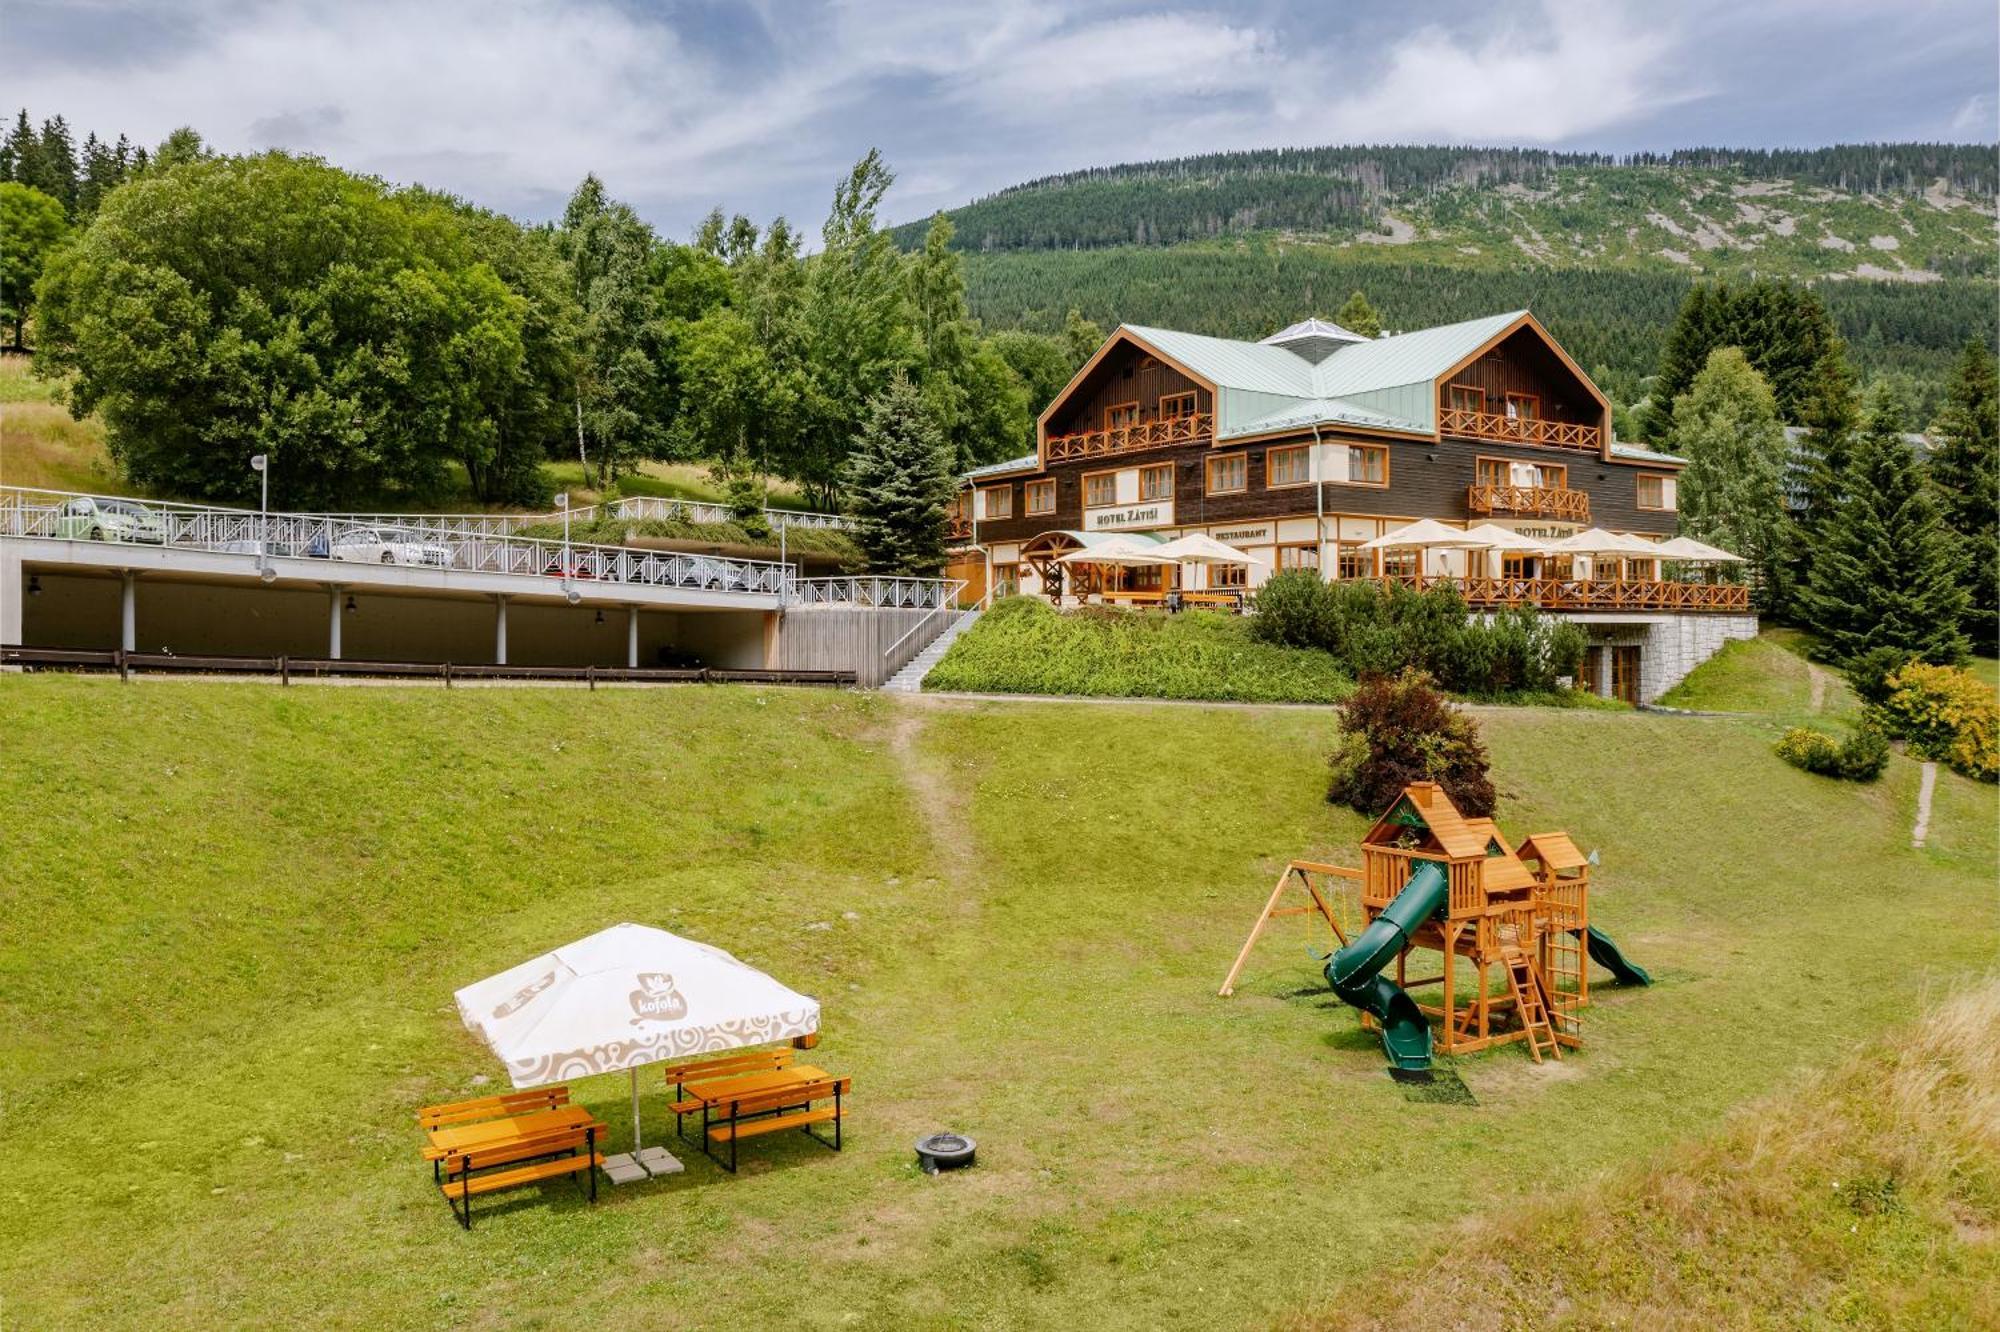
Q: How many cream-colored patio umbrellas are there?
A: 7